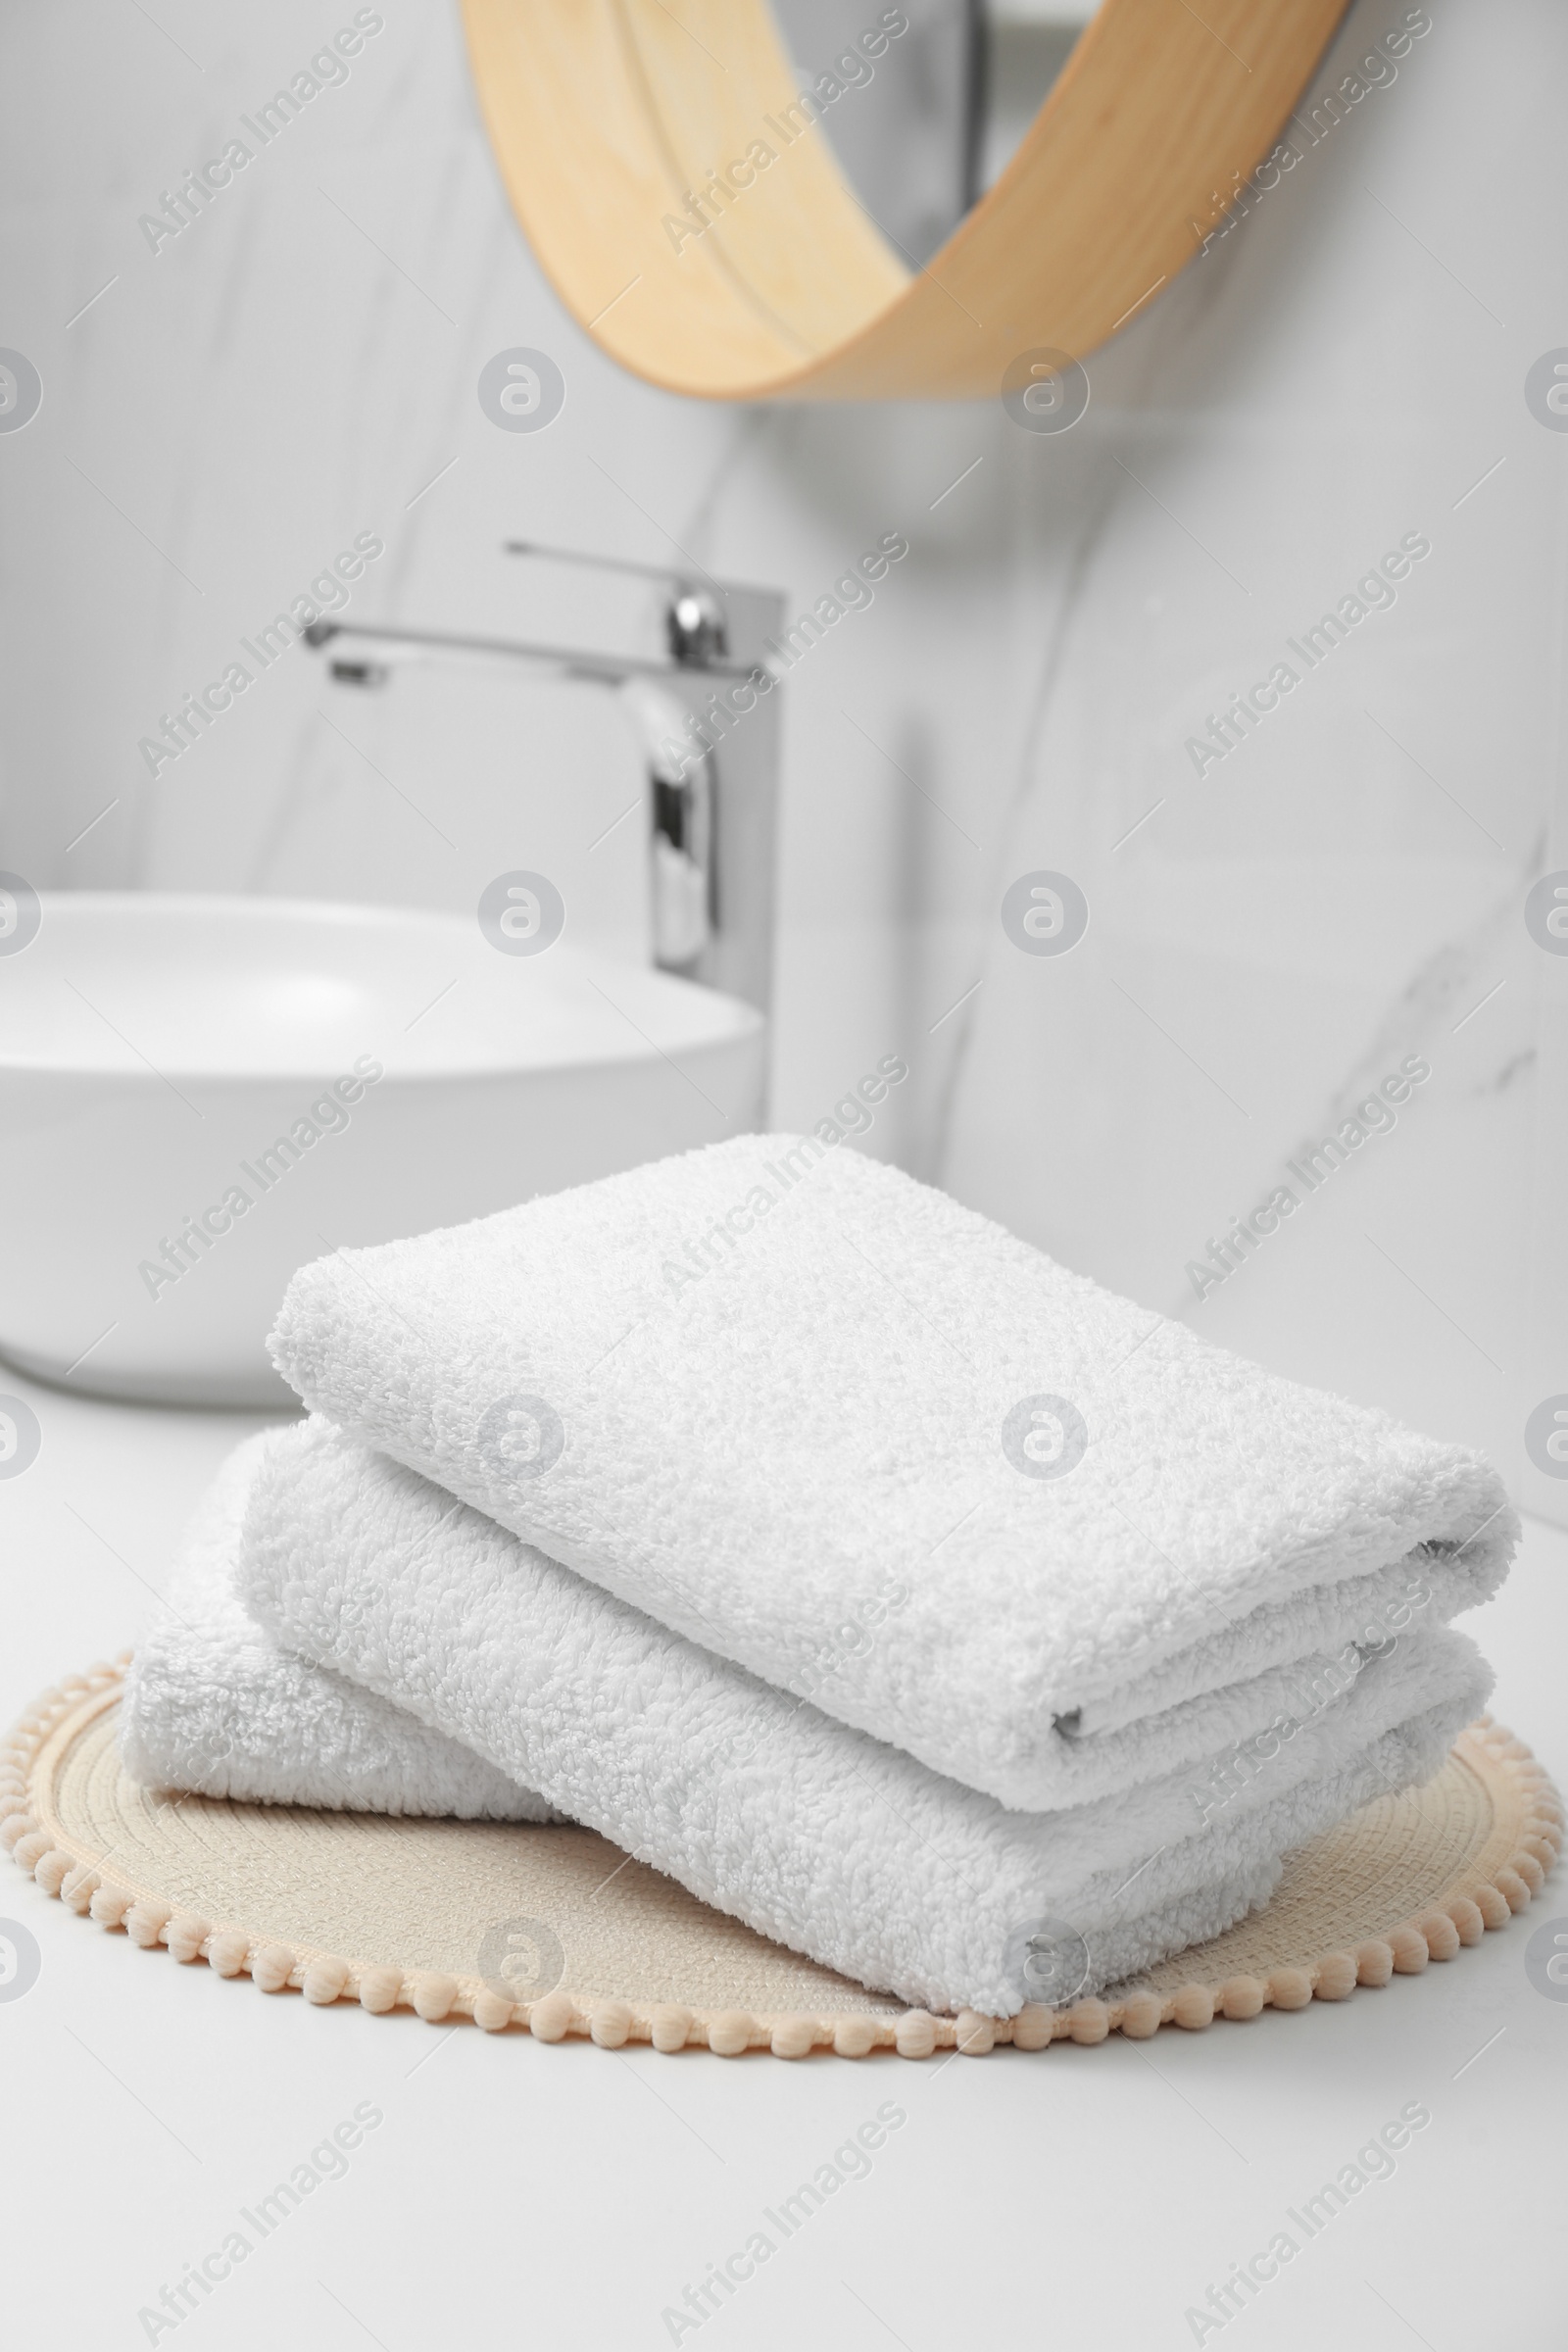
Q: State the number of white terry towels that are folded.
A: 3